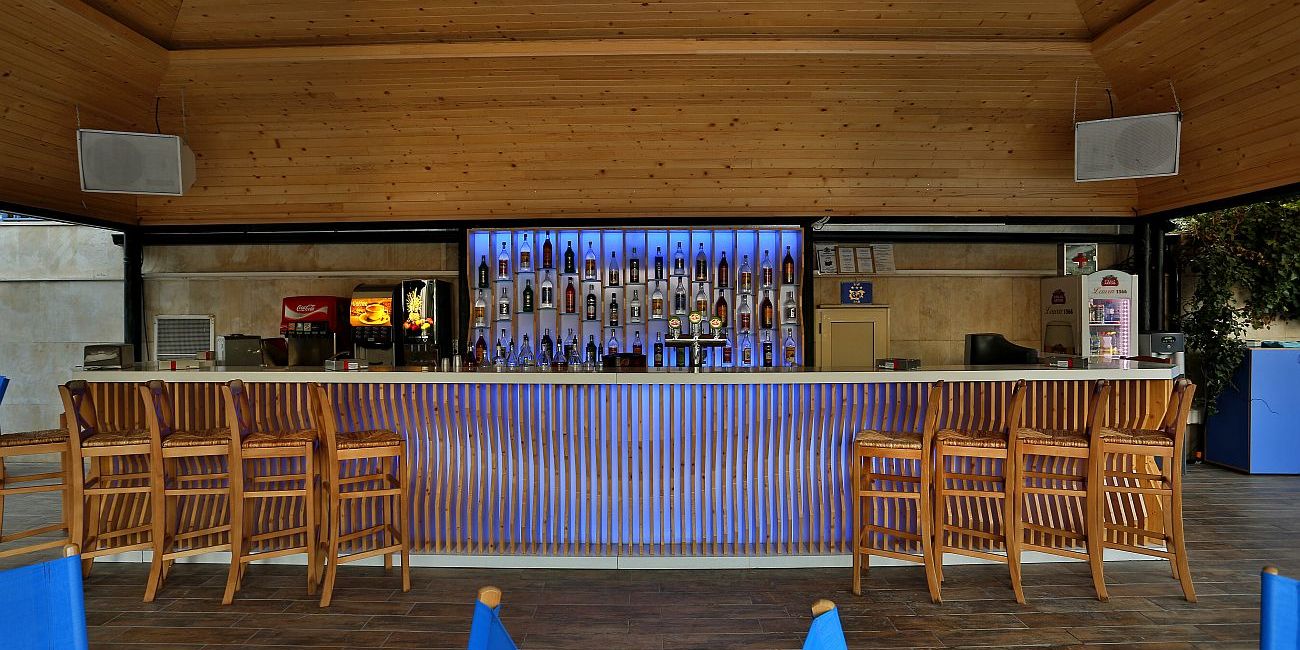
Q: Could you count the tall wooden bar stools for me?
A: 9